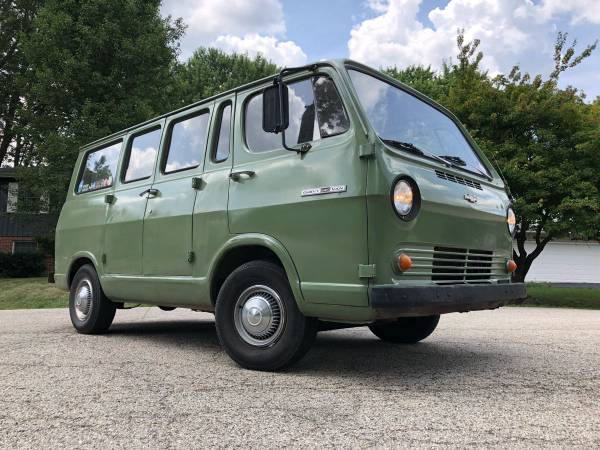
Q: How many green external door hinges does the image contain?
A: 6